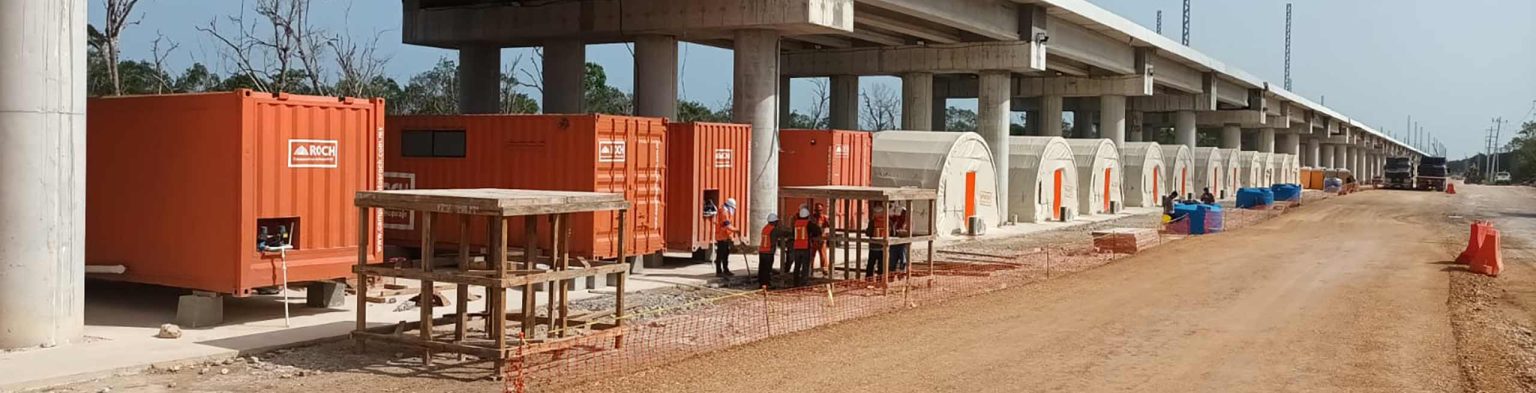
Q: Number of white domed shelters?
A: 11